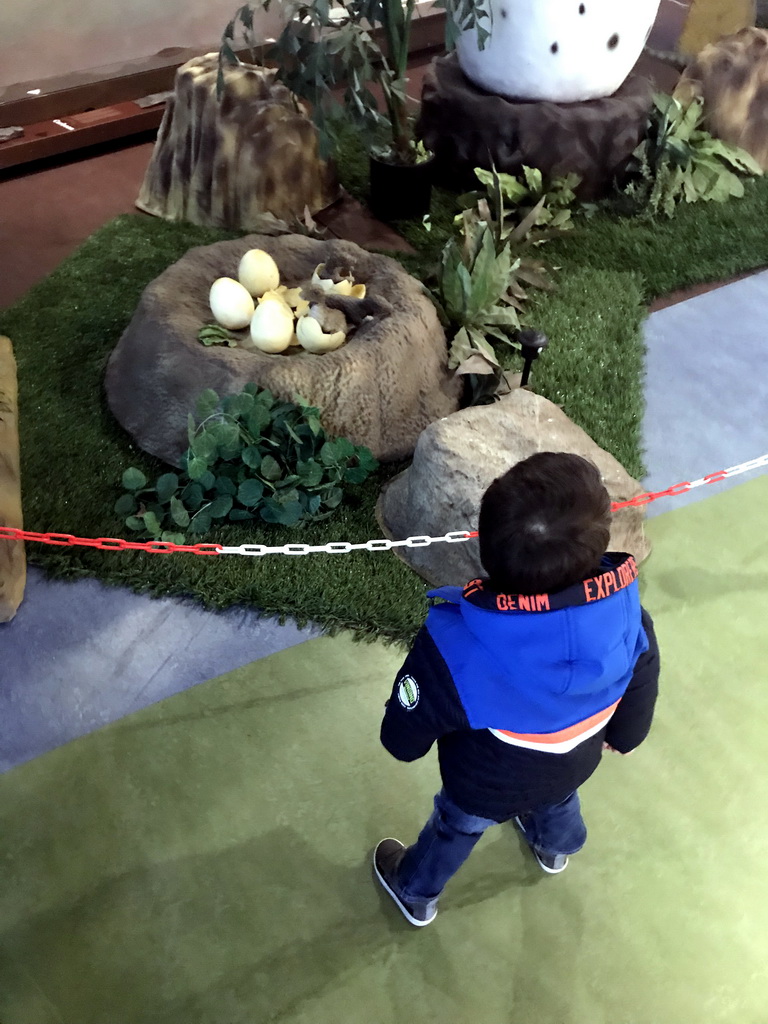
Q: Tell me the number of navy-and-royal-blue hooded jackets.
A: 1